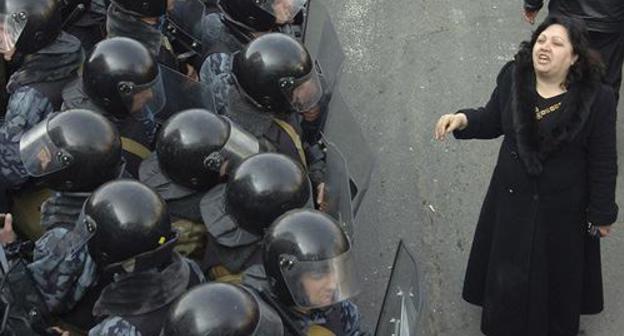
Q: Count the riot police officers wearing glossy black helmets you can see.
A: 11